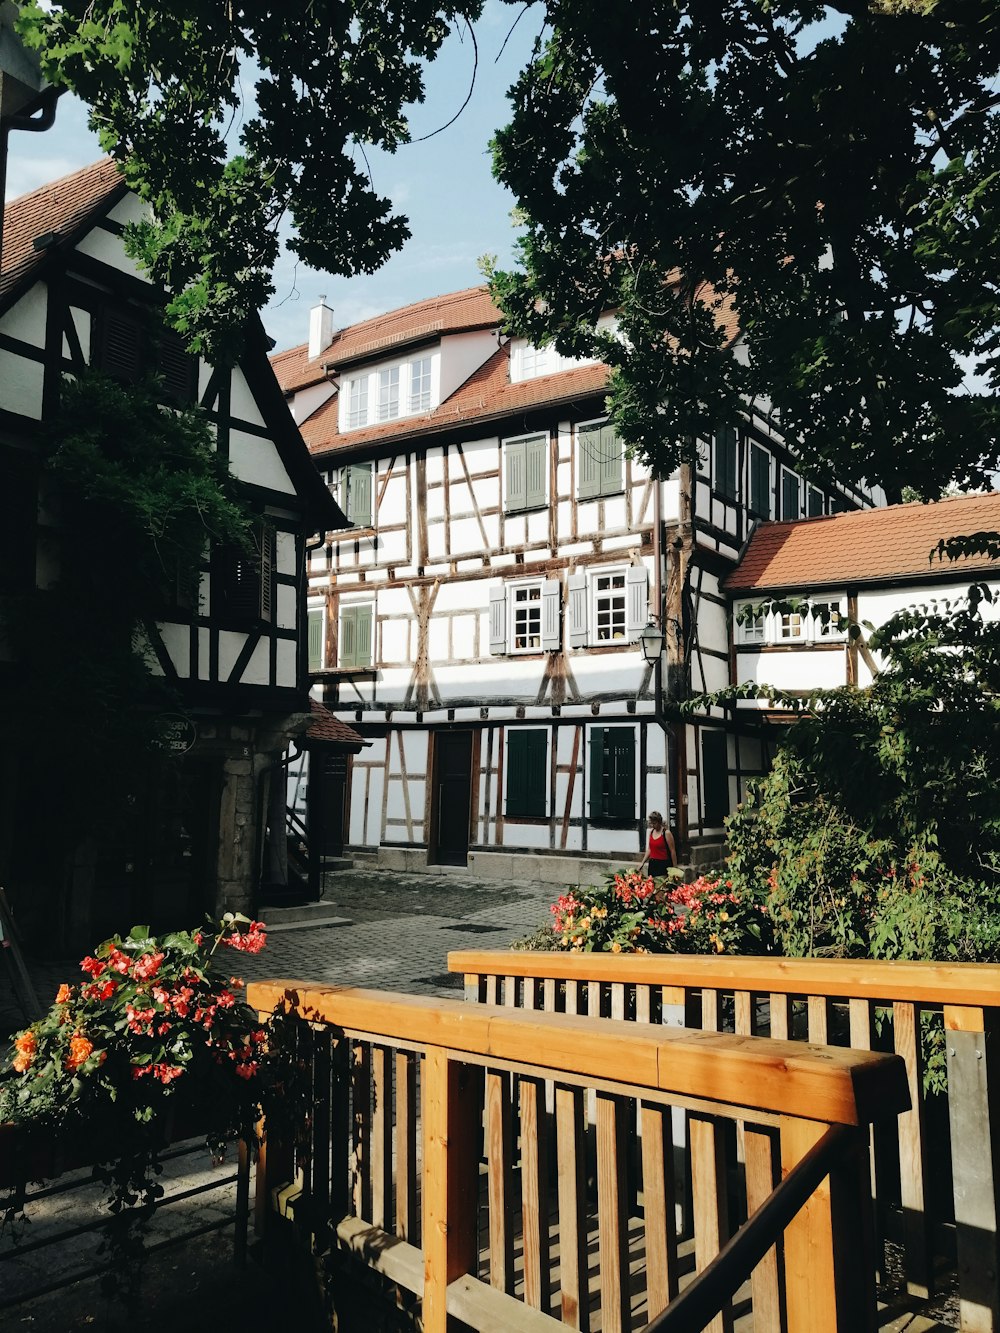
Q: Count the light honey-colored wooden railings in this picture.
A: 2